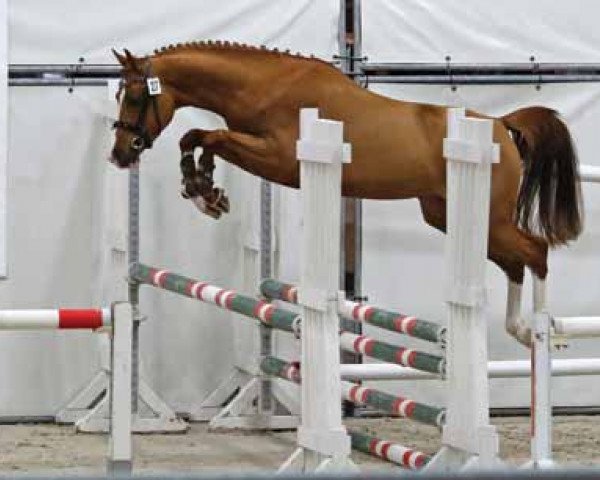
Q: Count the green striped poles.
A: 5